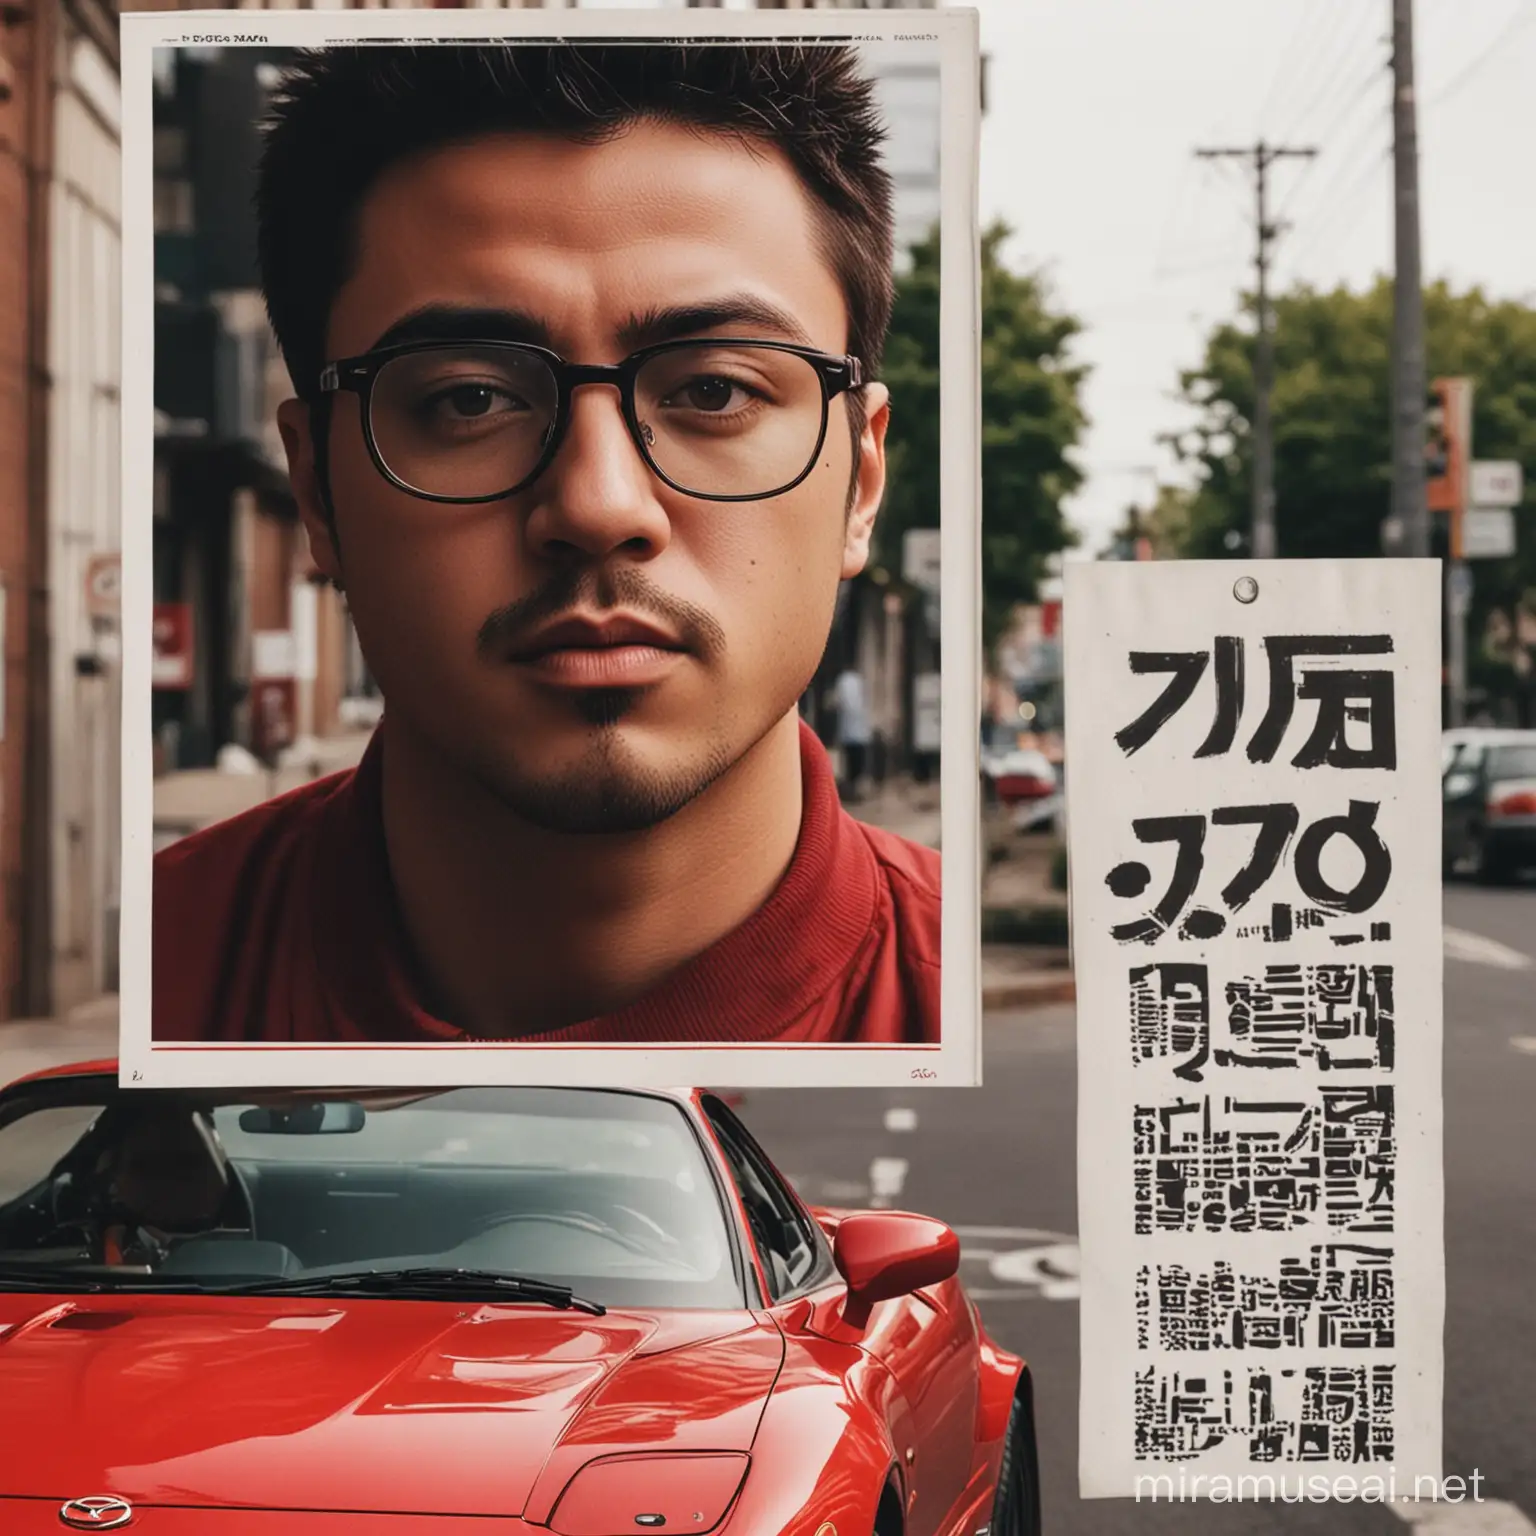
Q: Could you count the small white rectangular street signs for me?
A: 2